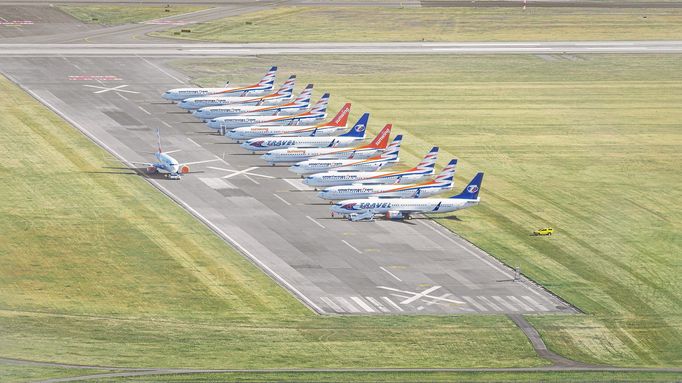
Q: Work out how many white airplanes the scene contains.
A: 12